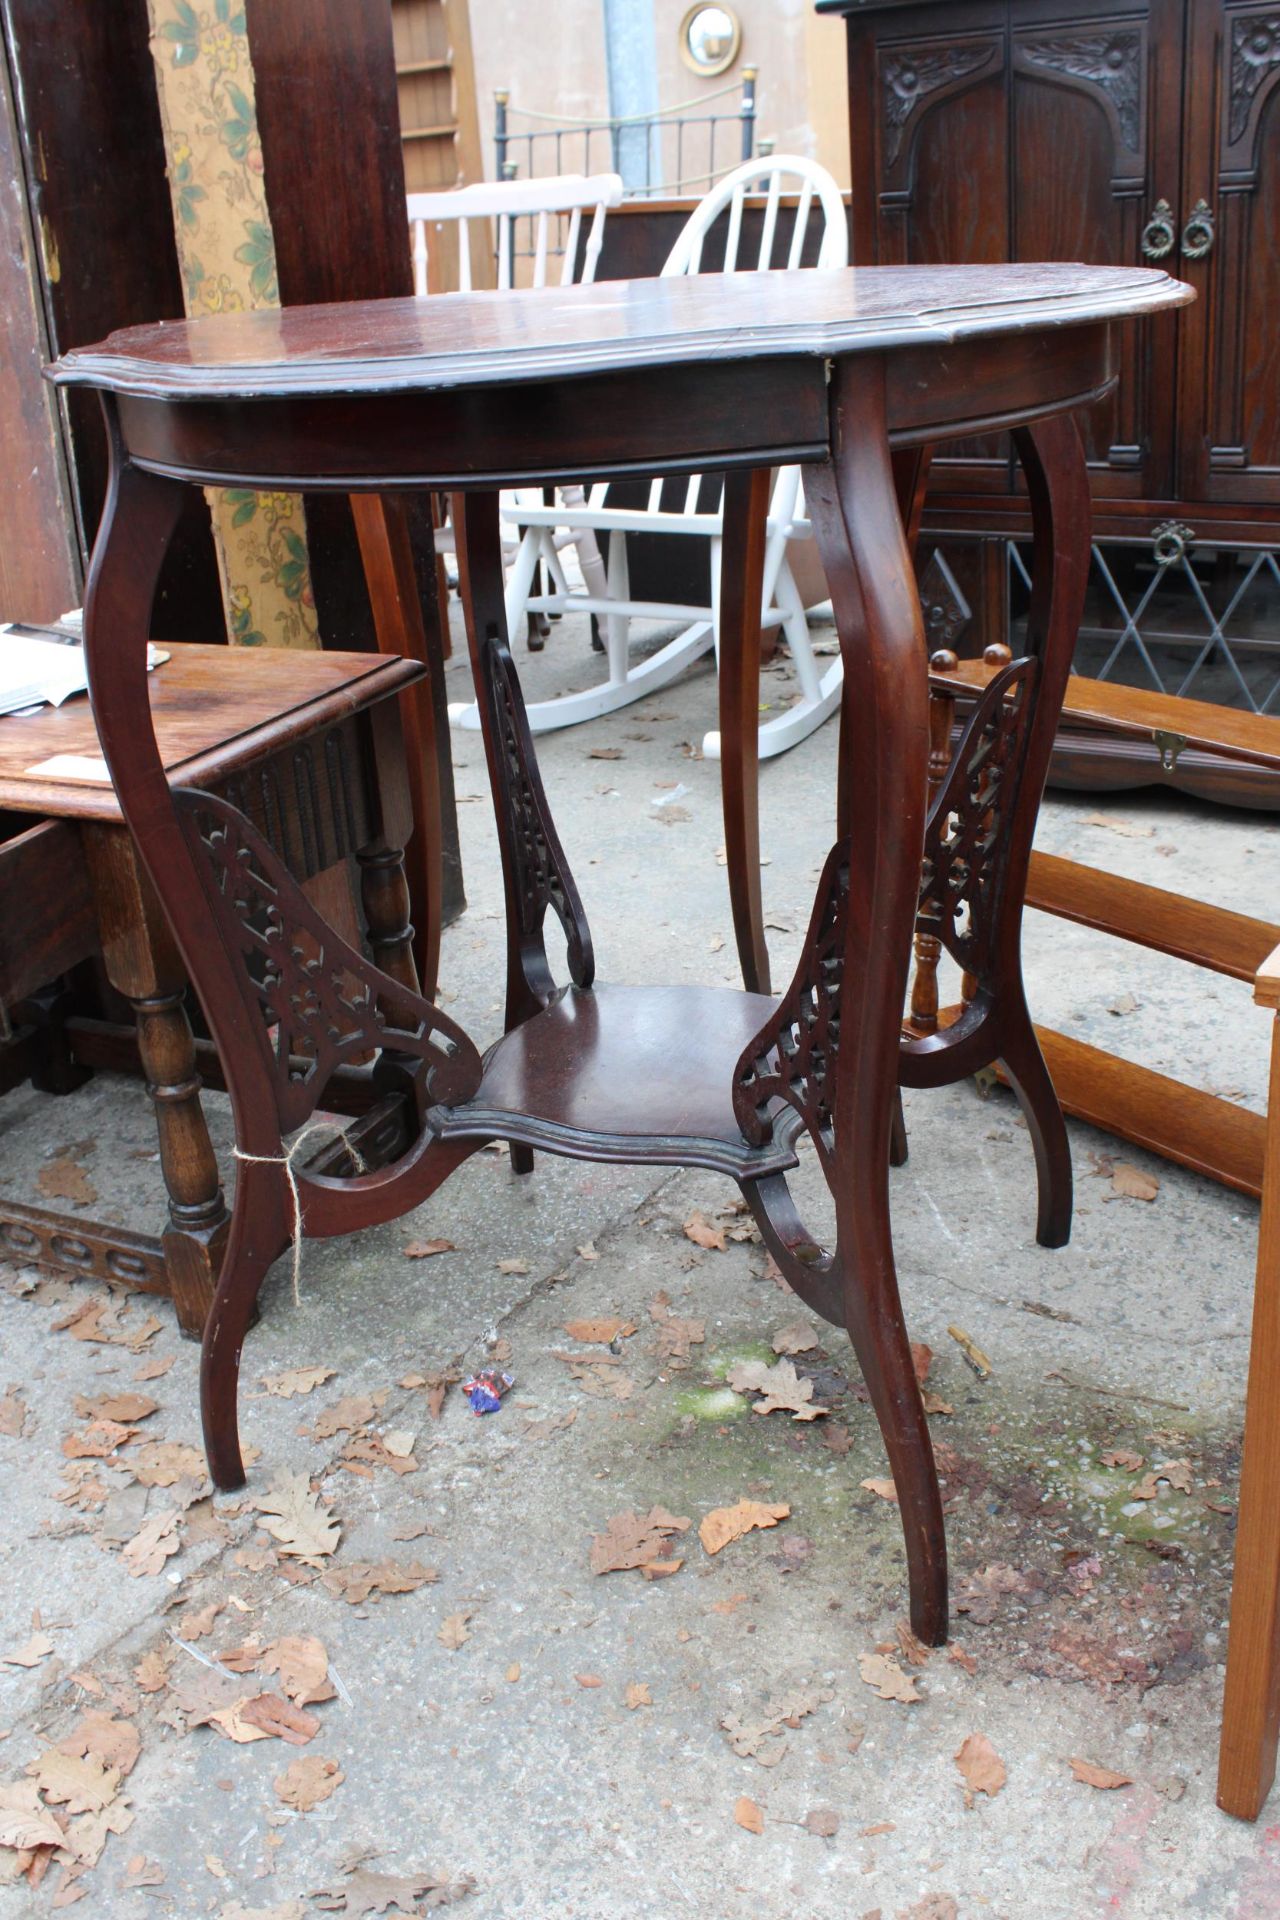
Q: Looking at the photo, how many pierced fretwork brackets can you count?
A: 4